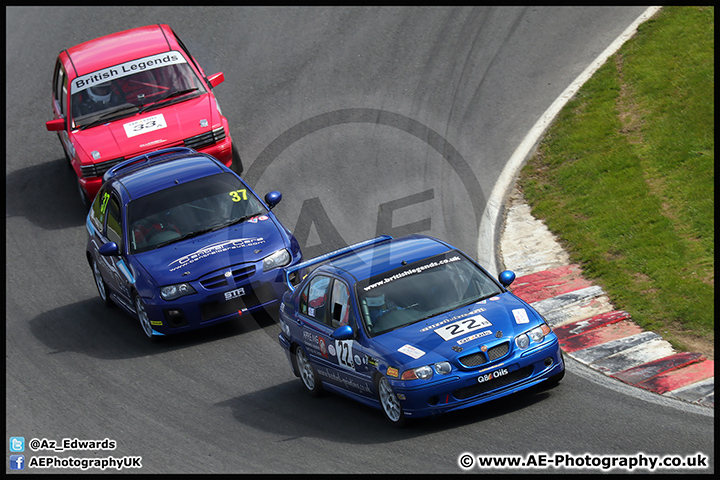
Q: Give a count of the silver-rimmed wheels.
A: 4